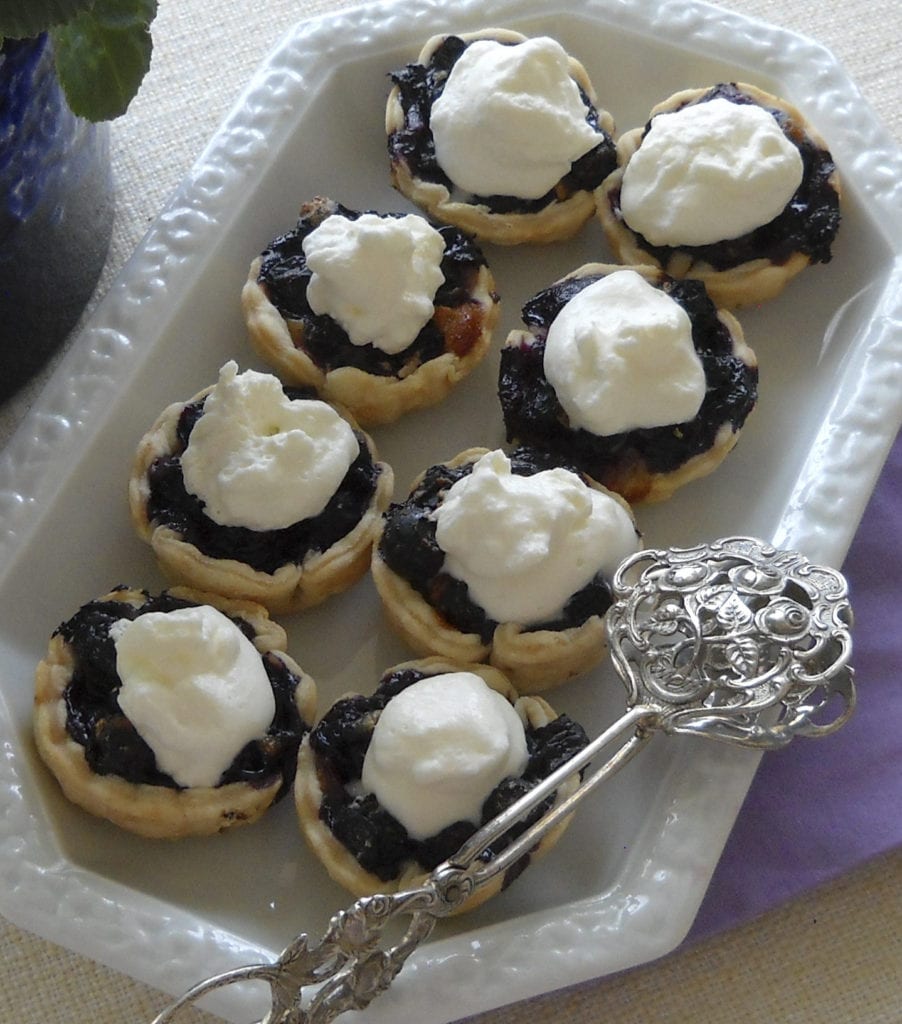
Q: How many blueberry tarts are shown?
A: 8